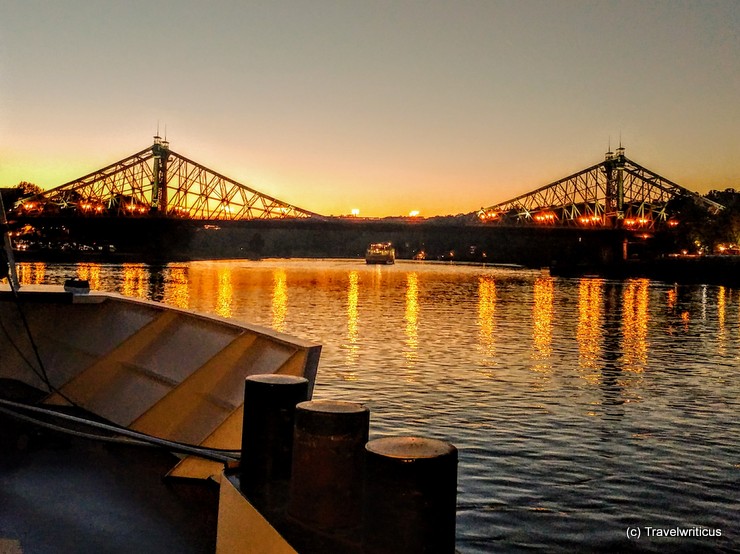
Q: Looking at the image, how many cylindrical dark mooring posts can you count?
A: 3